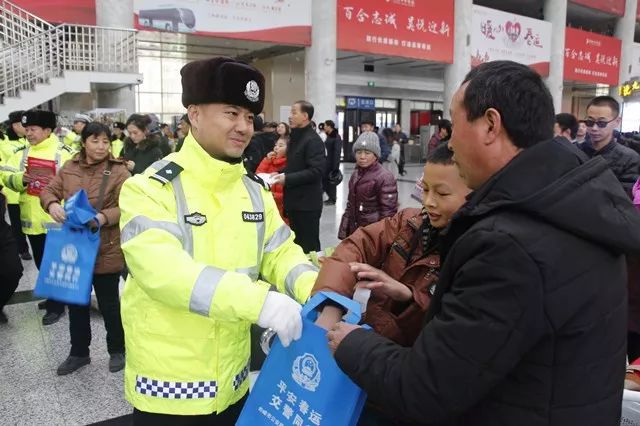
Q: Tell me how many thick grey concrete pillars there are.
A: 5